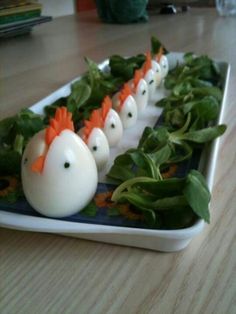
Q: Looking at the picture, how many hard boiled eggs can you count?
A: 8